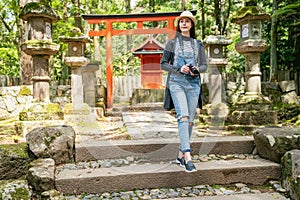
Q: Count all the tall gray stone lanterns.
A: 4